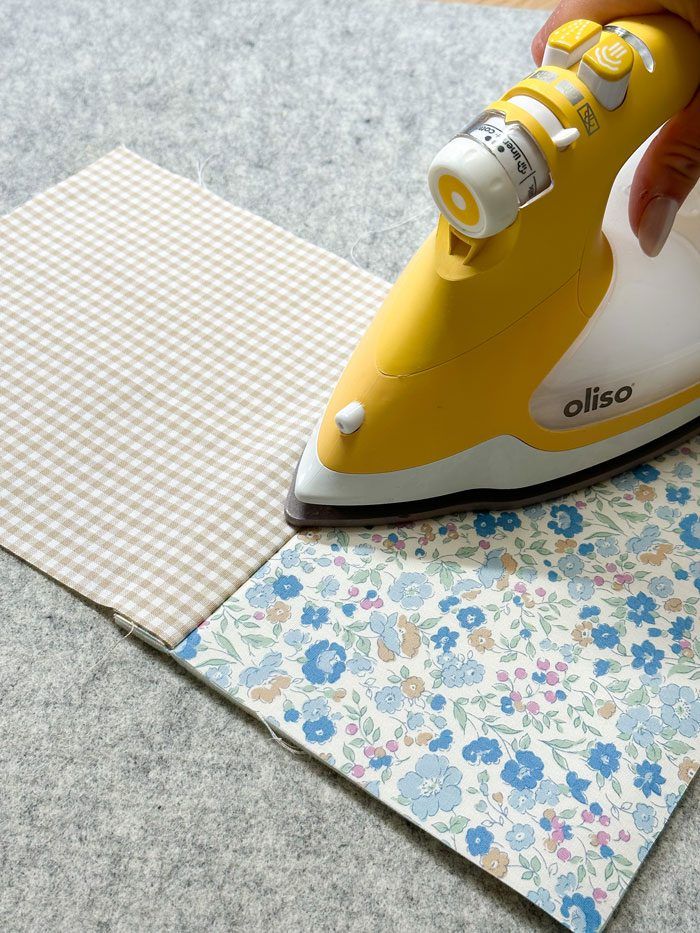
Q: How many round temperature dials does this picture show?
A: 1